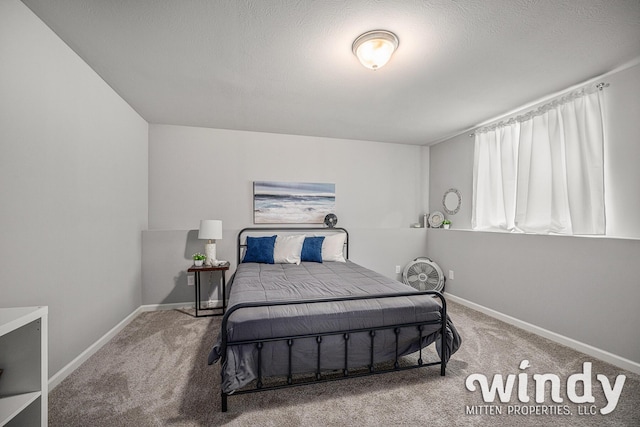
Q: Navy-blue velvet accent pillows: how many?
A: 2